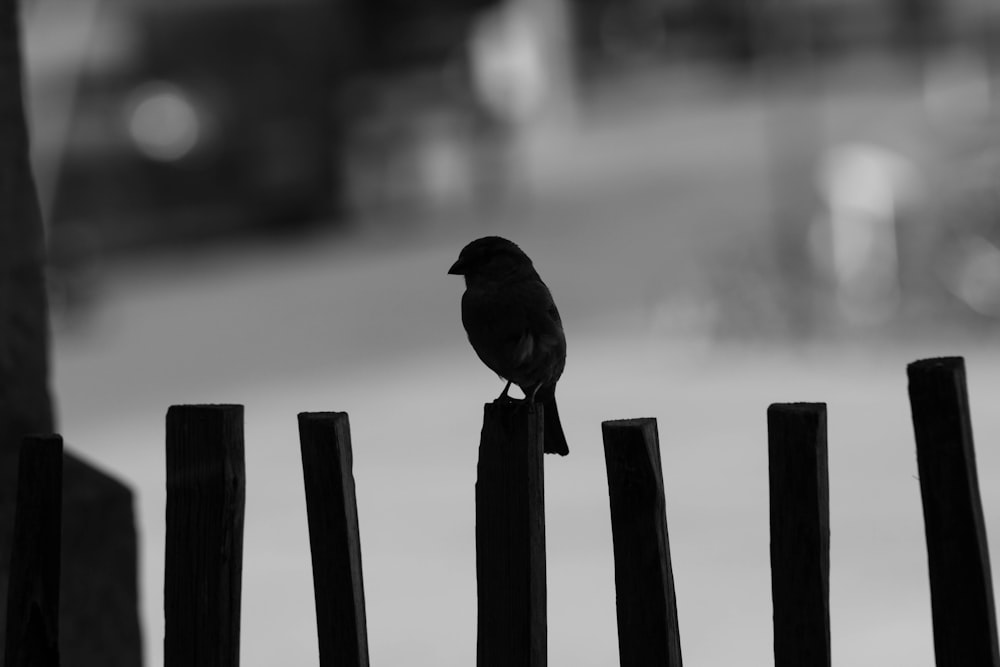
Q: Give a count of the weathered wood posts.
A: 7